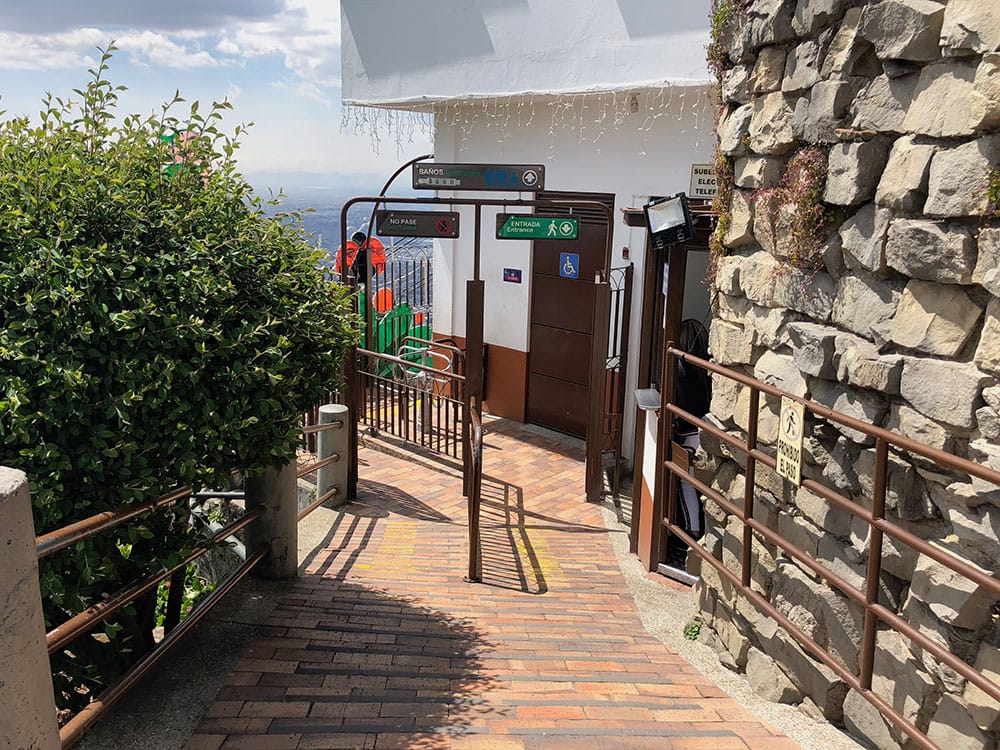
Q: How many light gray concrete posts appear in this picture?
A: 3